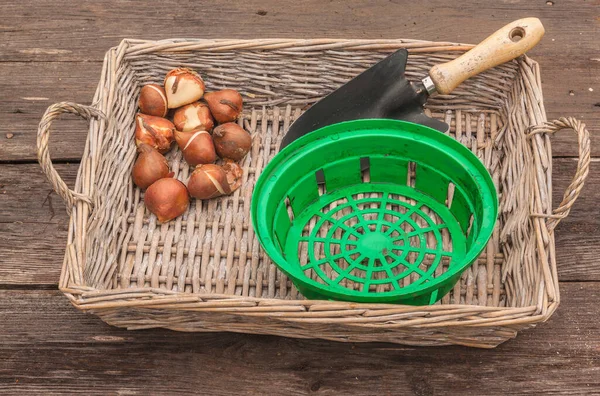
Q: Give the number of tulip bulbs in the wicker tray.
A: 10